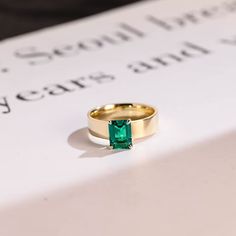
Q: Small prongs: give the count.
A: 4